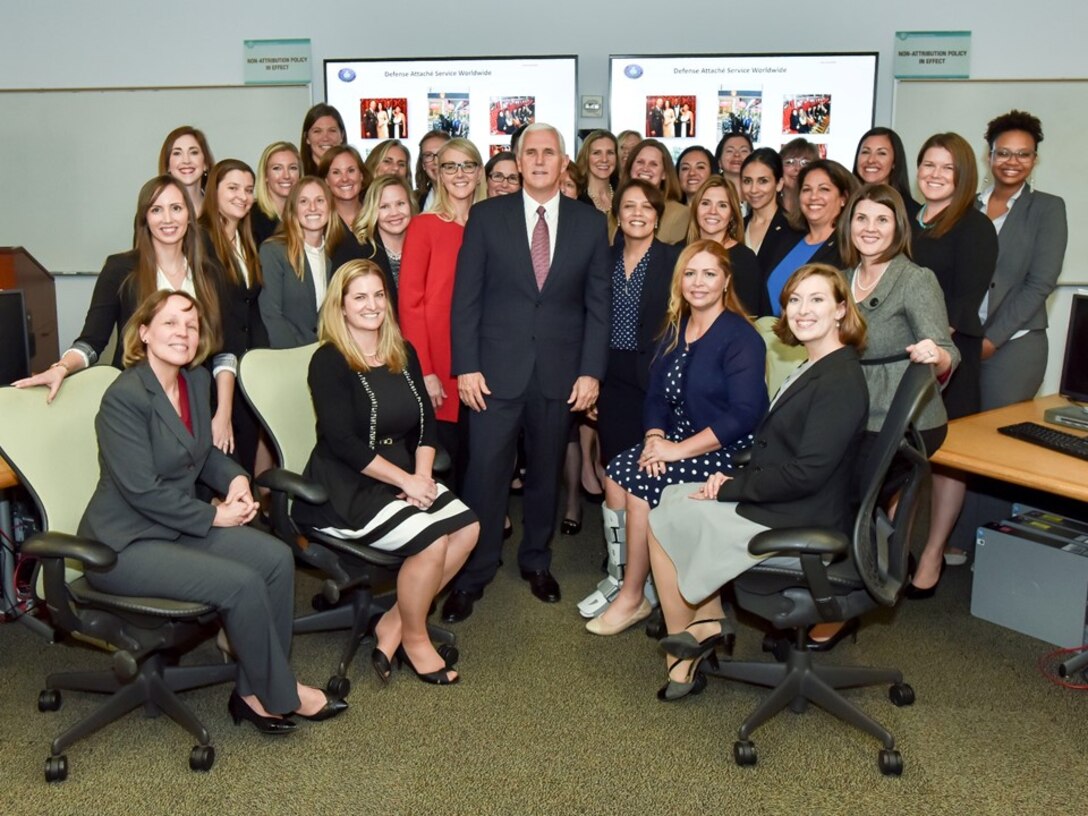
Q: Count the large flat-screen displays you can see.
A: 2